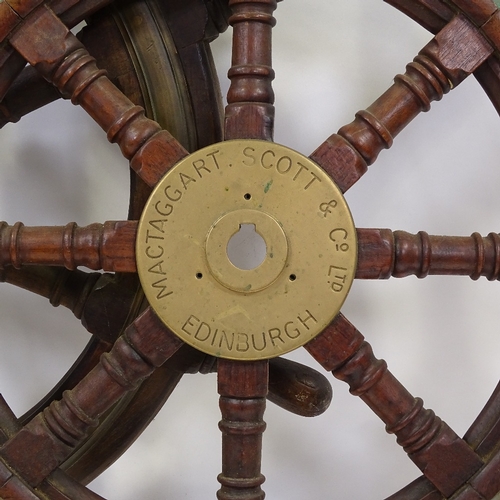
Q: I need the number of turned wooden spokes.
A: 8